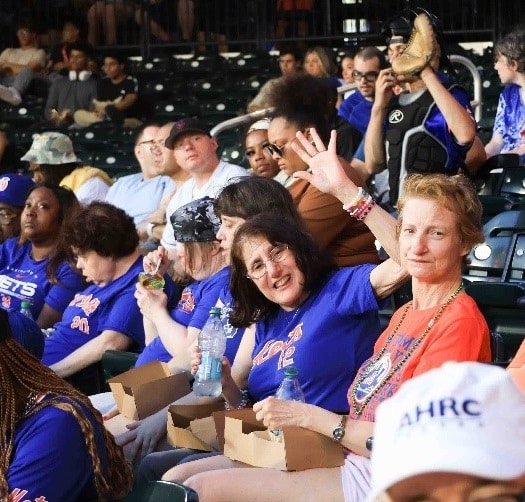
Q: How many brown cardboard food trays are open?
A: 3